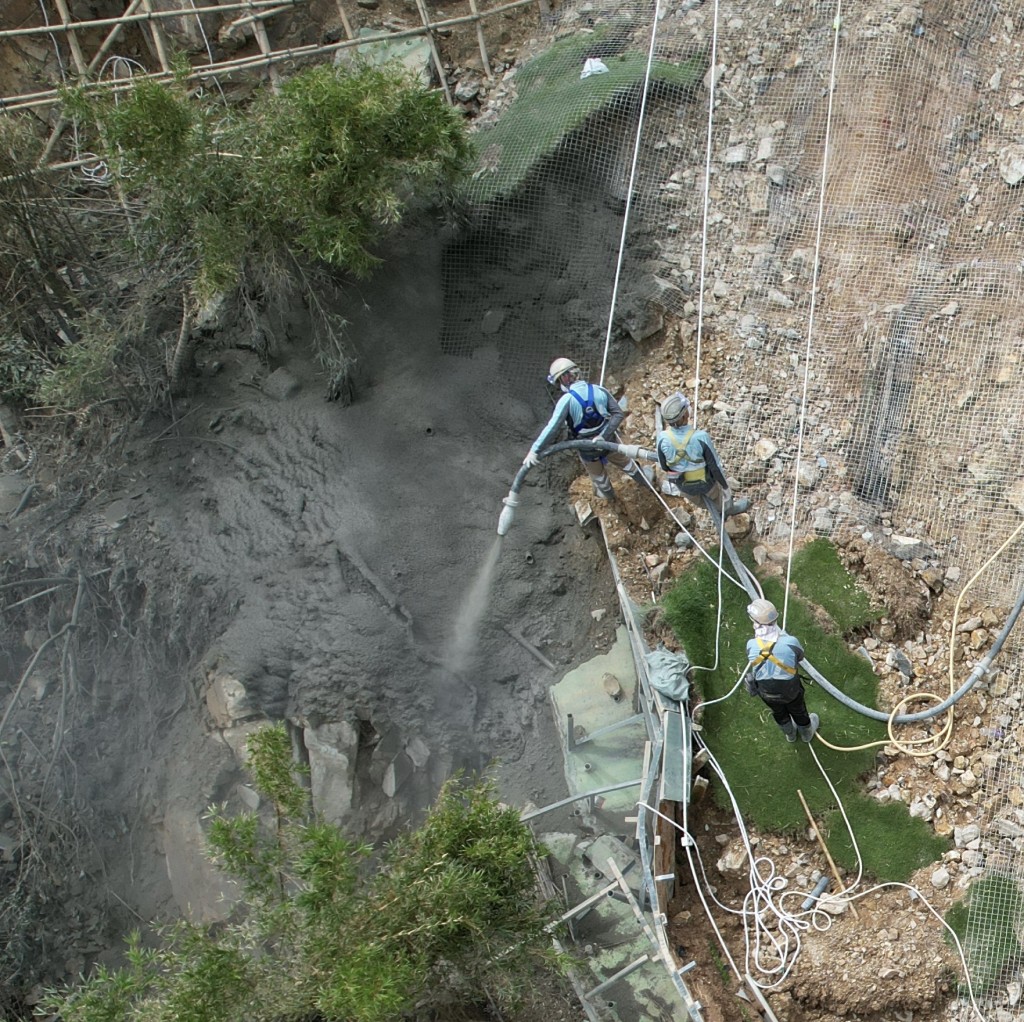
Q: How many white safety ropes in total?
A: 3